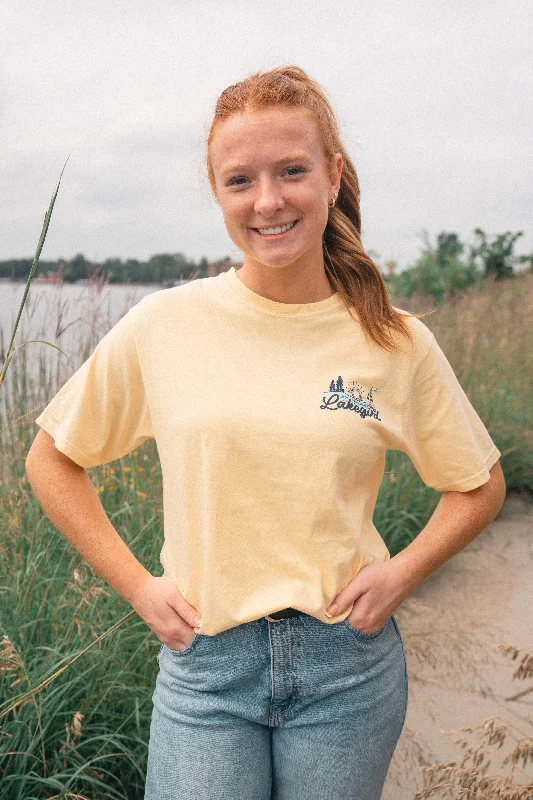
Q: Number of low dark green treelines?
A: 1